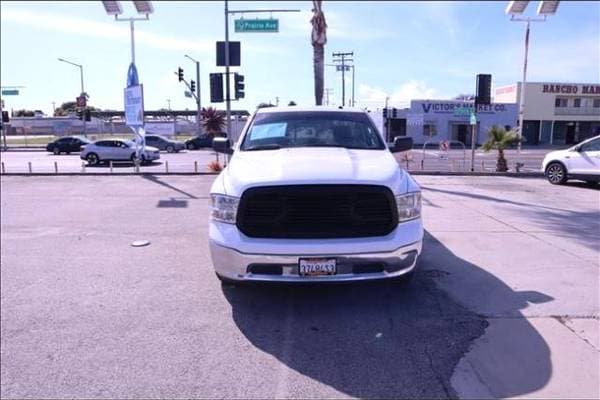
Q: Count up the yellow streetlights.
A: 0